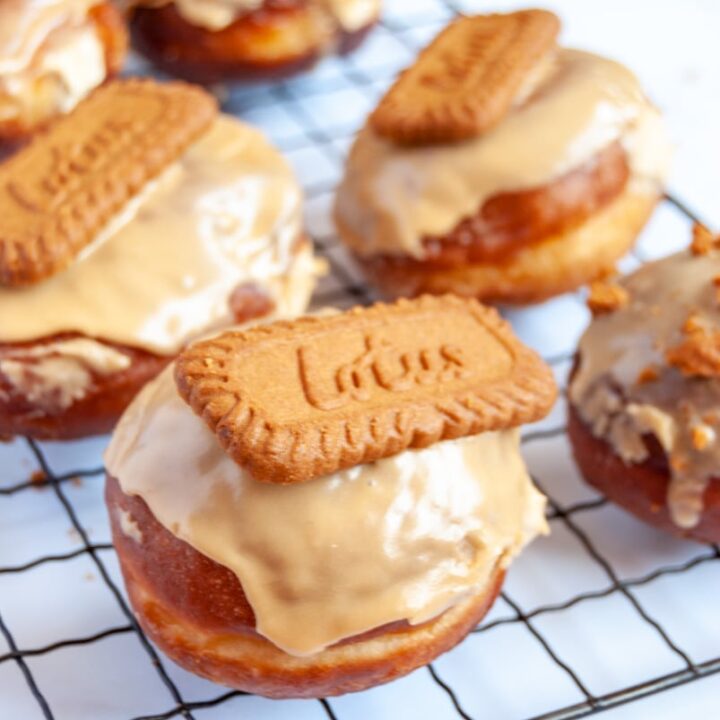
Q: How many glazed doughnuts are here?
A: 6